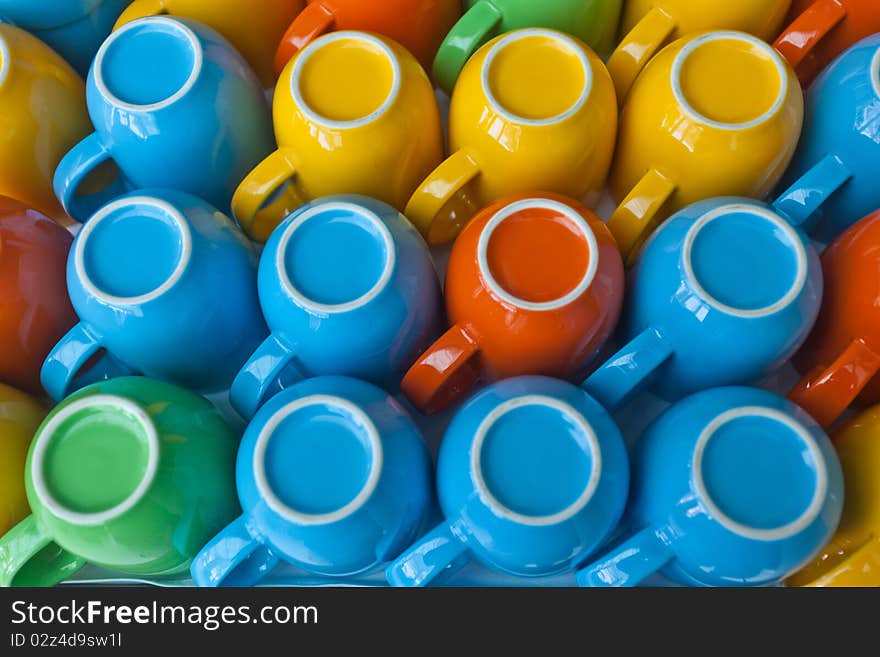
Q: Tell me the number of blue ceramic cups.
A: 9